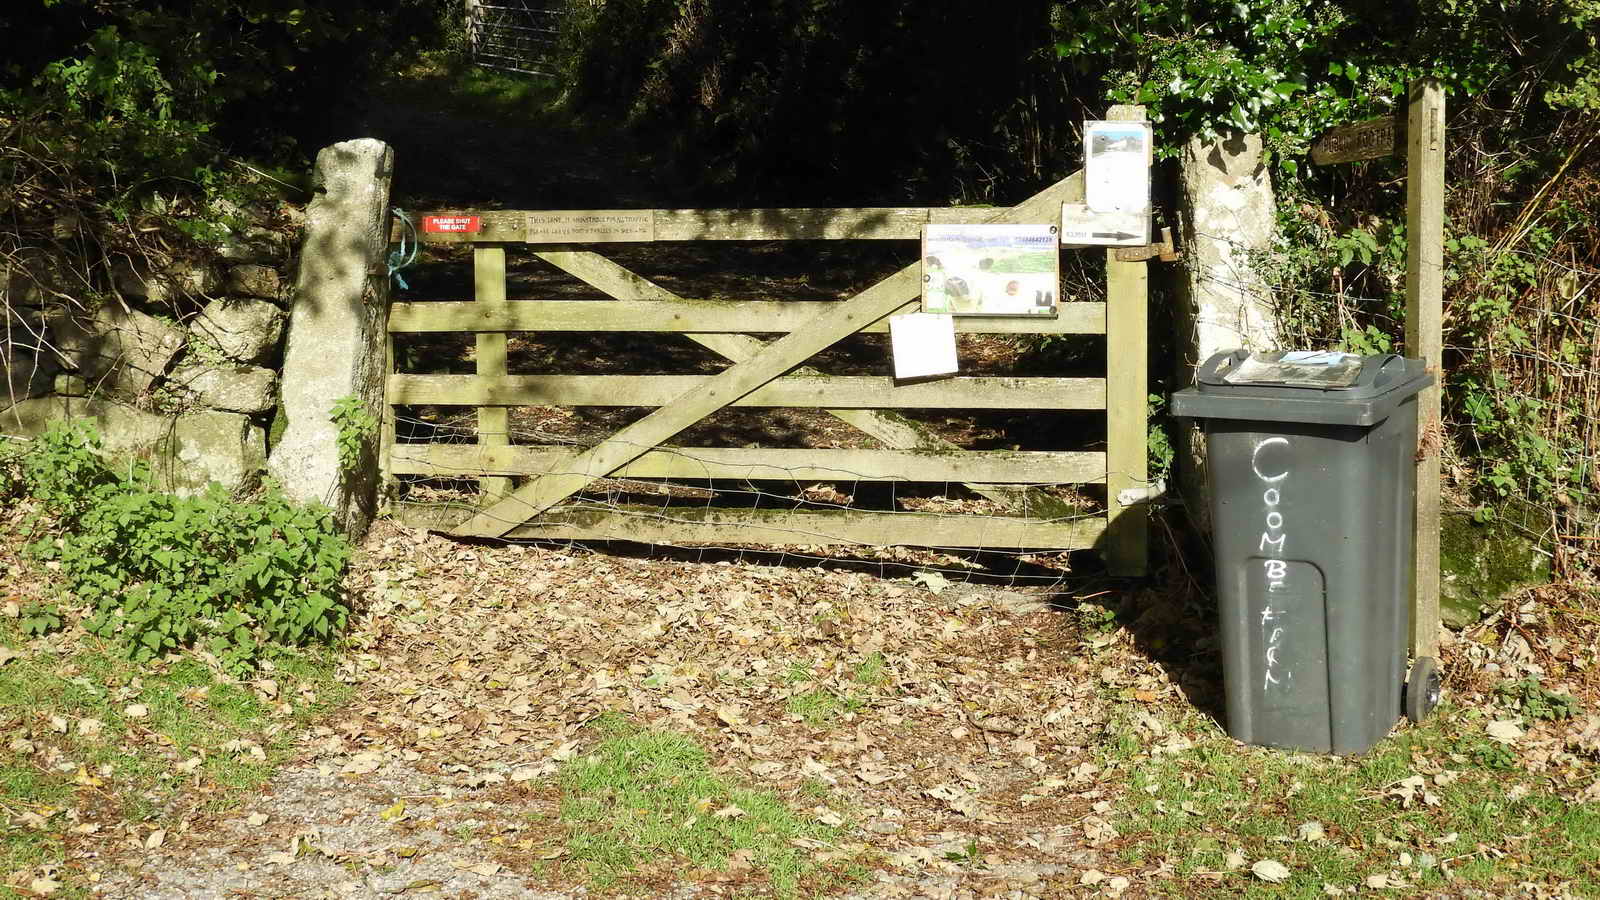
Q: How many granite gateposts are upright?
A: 2